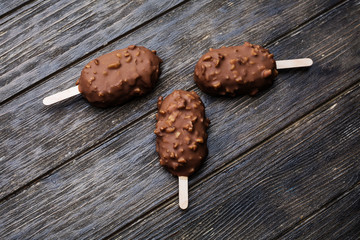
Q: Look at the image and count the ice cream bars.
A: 3